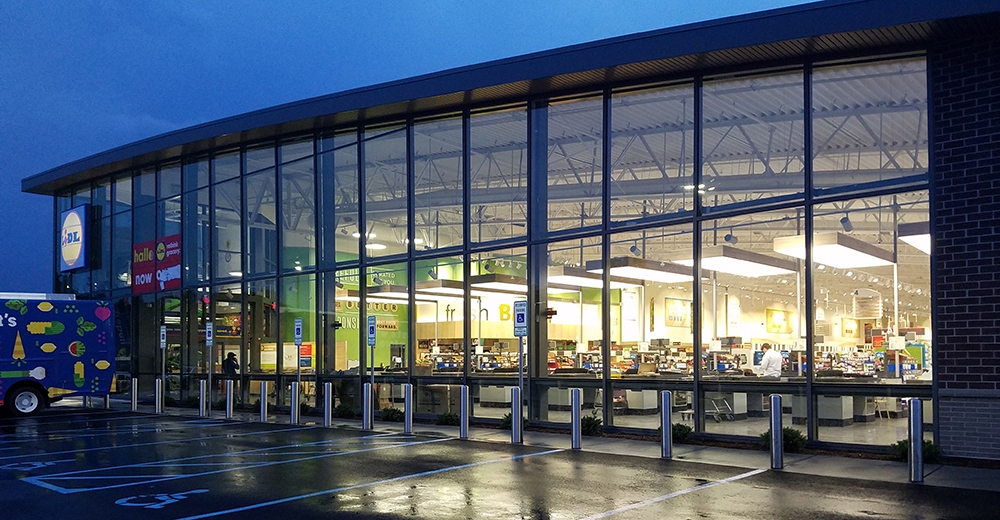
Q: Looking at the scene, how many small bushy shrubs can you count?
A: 13